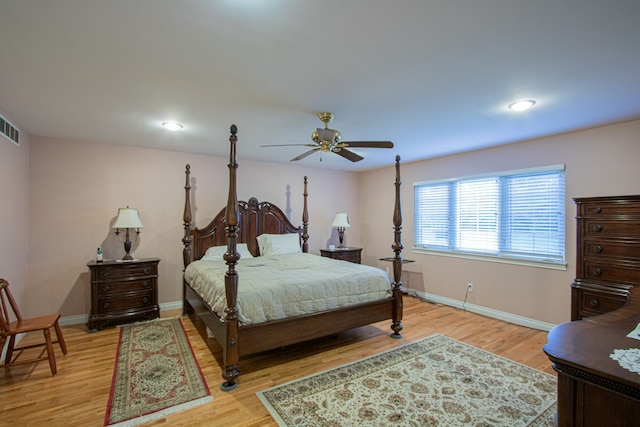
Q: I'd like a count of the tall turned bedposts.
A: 4